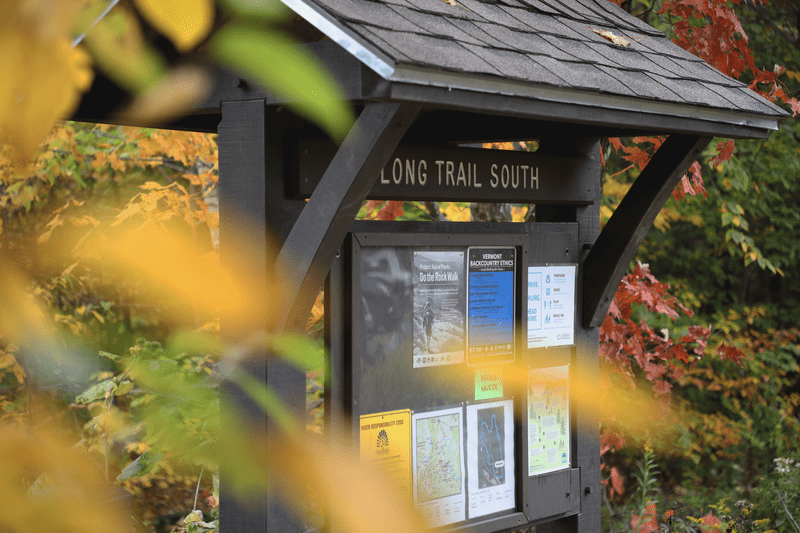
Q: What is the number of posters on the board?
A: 8